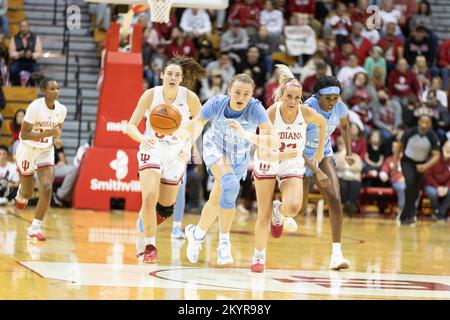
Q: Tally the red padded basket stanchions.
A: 1